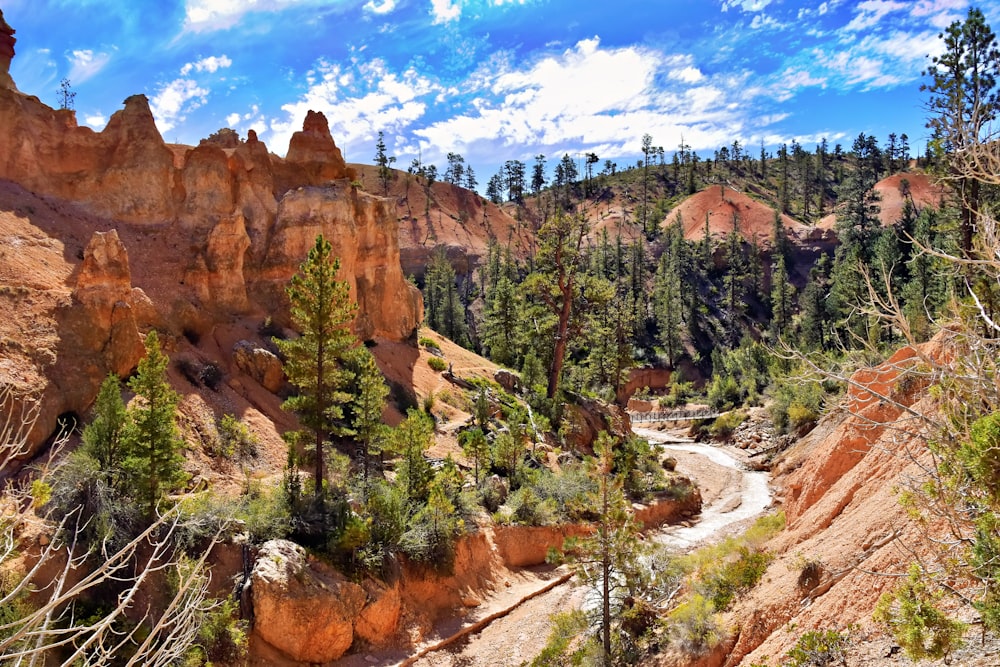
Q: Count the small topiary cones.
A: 0